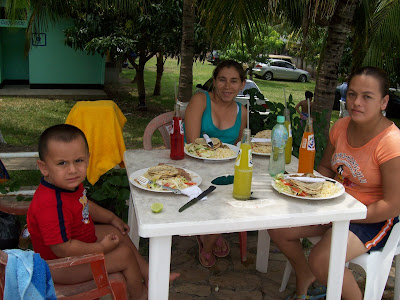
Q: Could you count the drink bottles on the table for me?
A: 5